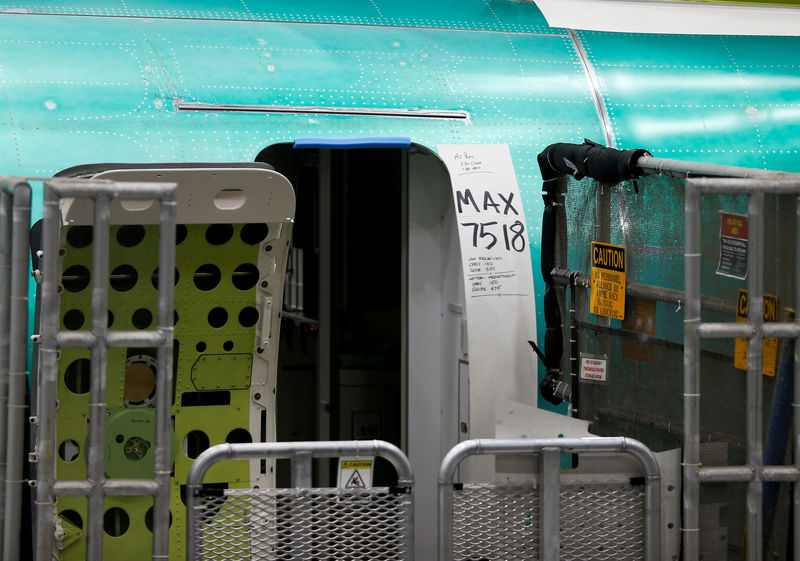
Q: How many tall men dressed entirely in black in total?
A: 0